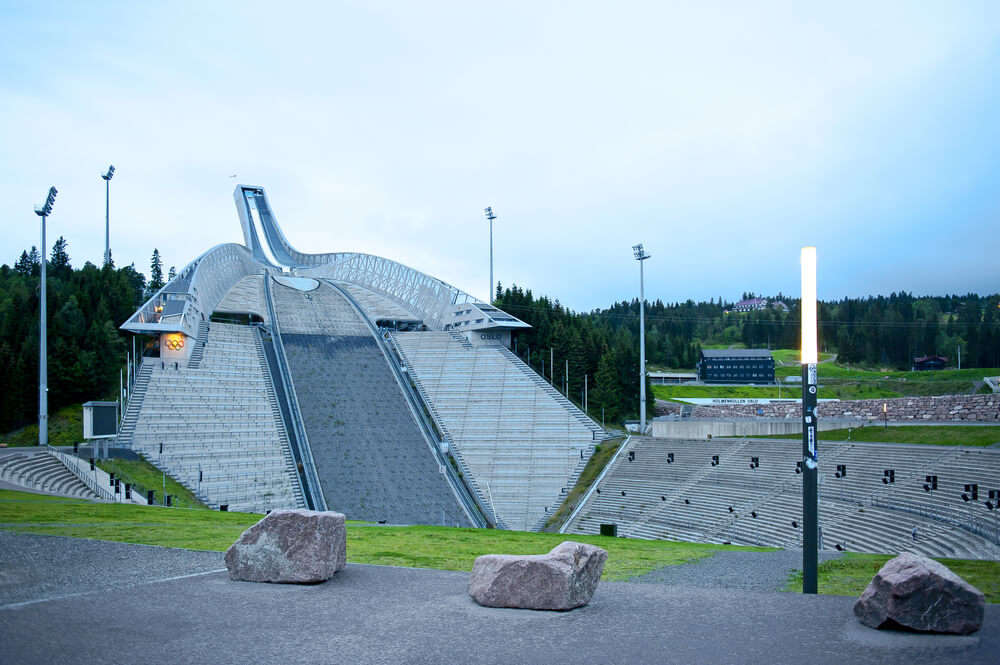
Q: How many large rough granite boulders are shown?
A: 3